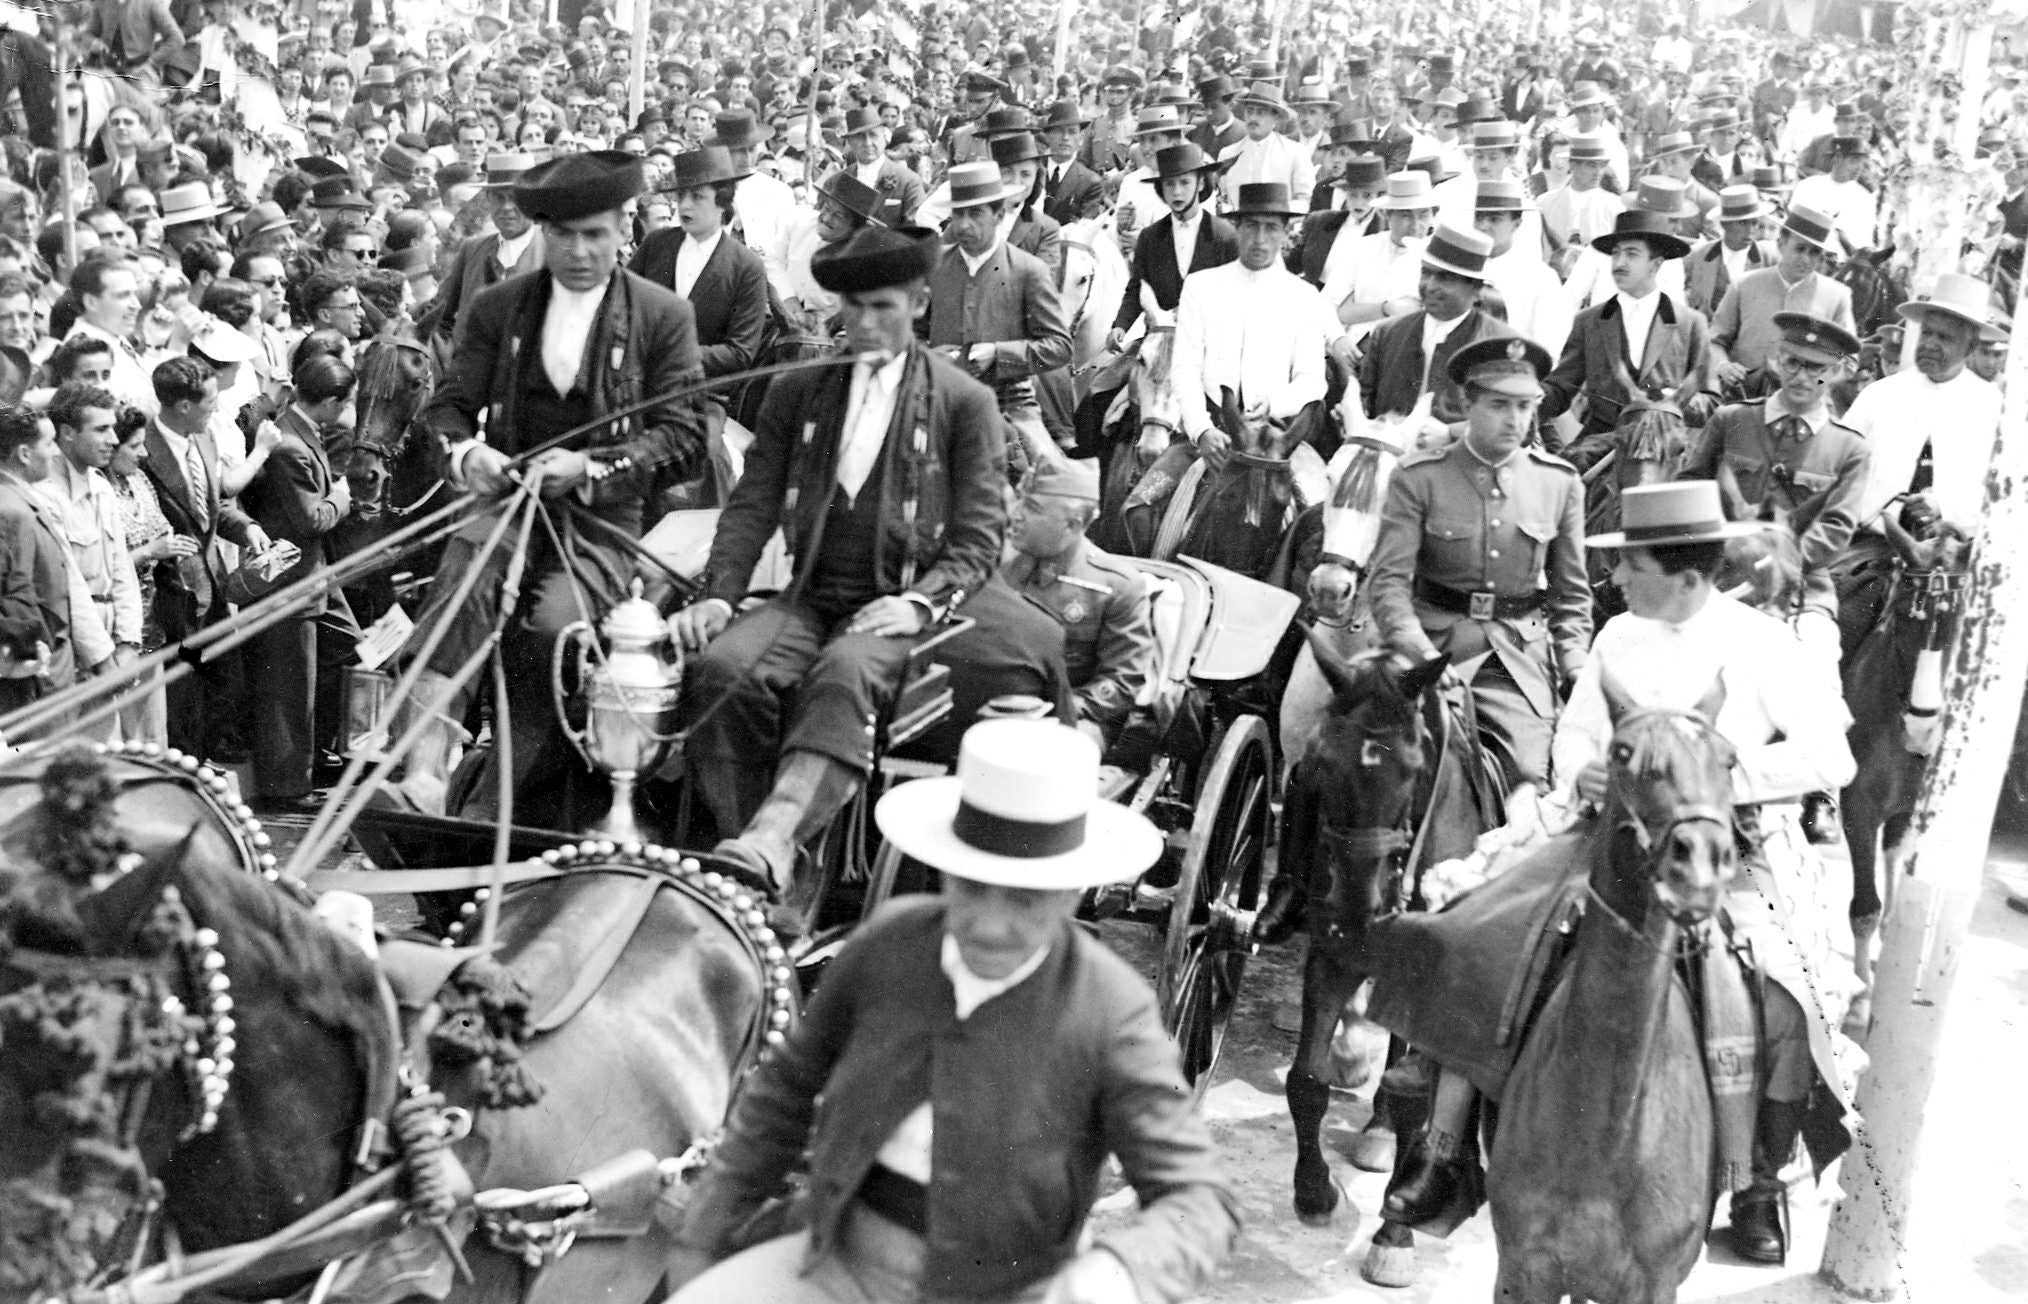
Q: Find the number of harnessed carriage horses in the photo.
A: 2